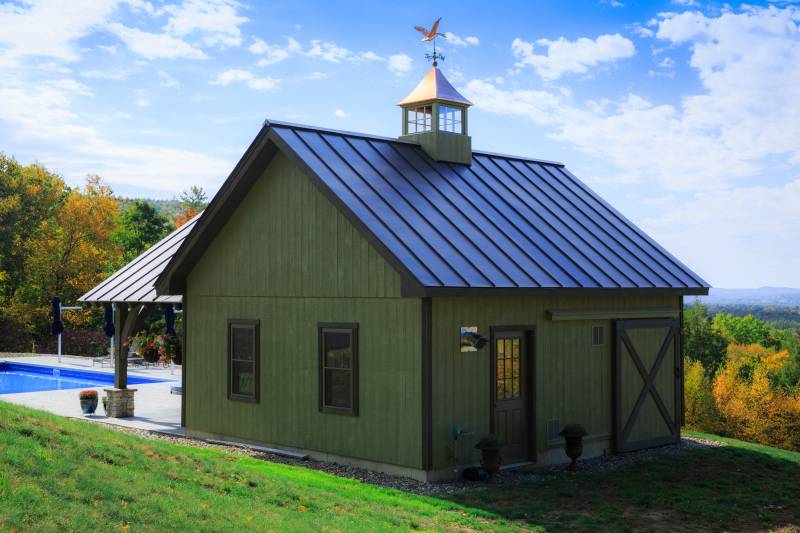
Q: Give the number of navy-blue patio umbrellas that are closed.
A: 3